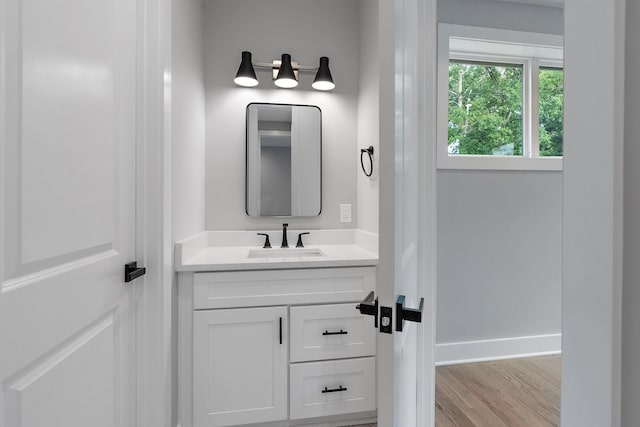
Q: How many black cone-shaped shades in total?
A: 3